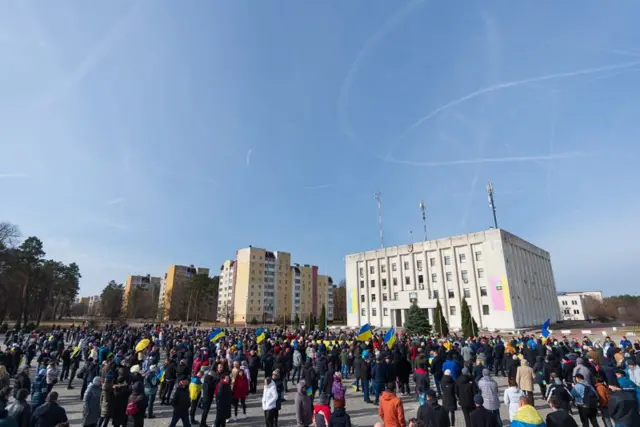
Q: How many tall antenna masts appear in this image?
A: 3